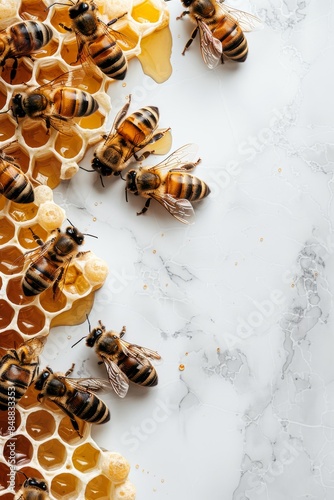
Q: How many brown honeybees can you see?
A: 12